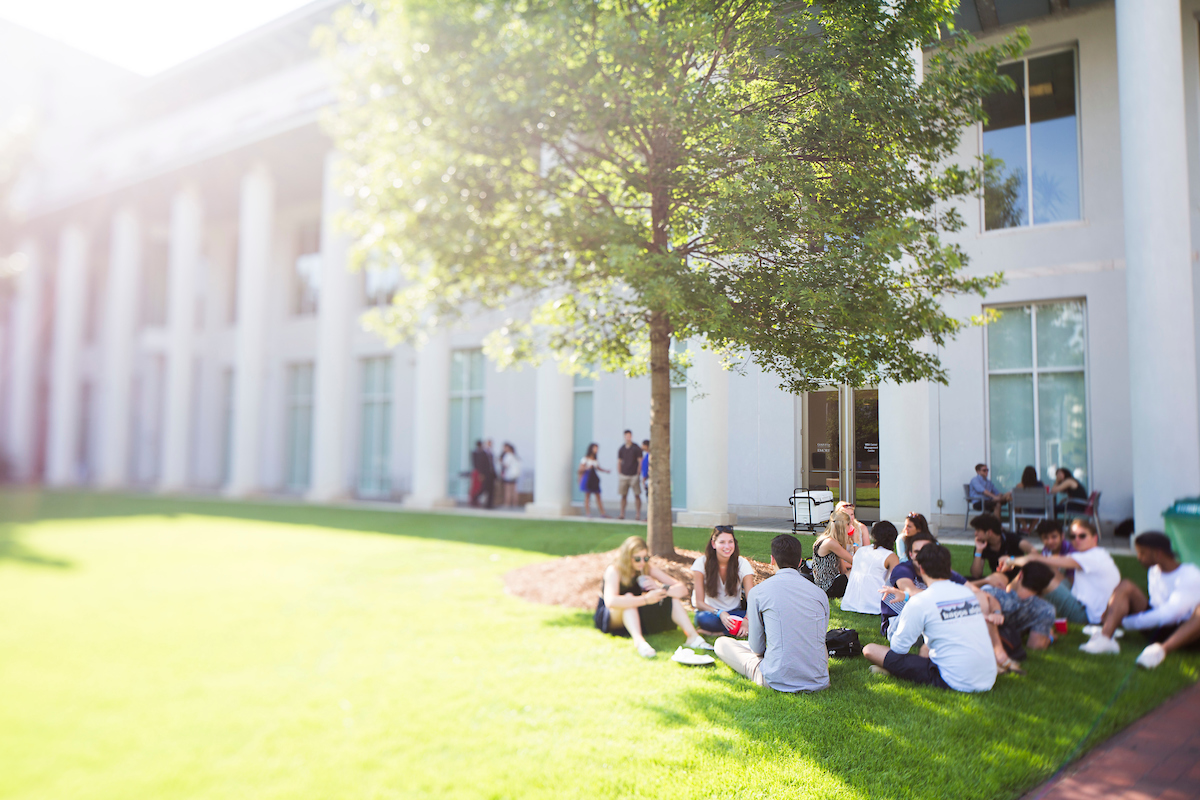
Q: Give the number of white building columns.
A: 11